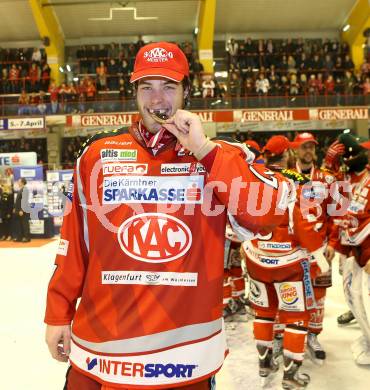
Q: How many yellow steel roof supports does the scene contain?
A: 3